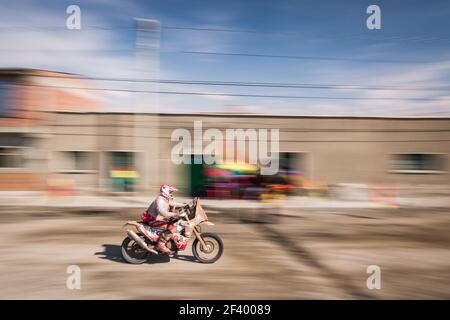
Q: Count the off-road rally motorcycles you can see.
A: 1